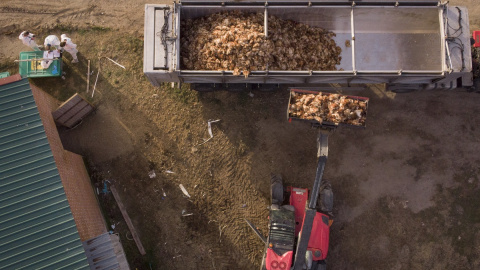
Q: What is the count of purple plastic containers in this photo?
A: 0